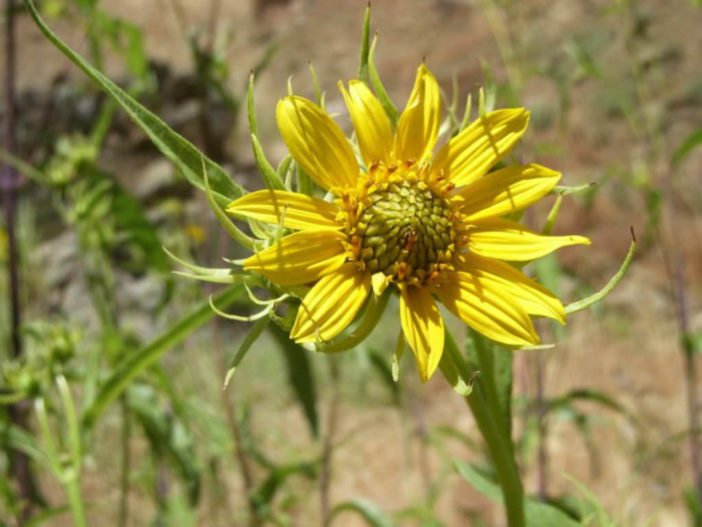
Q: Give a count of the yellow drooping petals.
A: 12